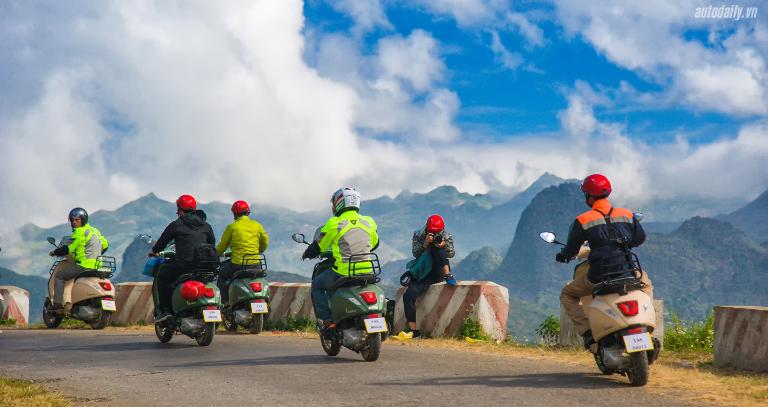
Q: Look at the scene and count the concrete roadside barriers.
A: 6